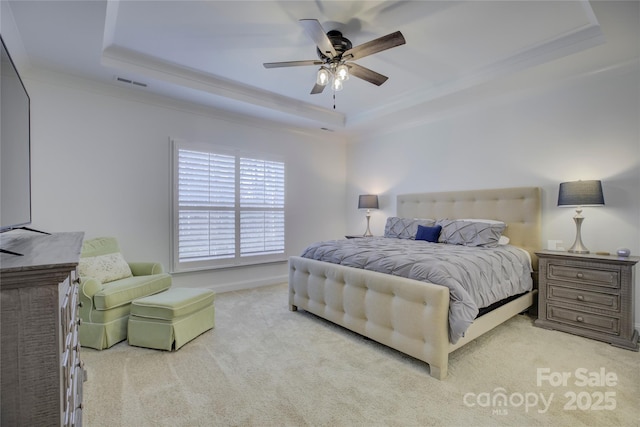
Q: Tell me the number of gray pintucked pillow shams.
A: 2